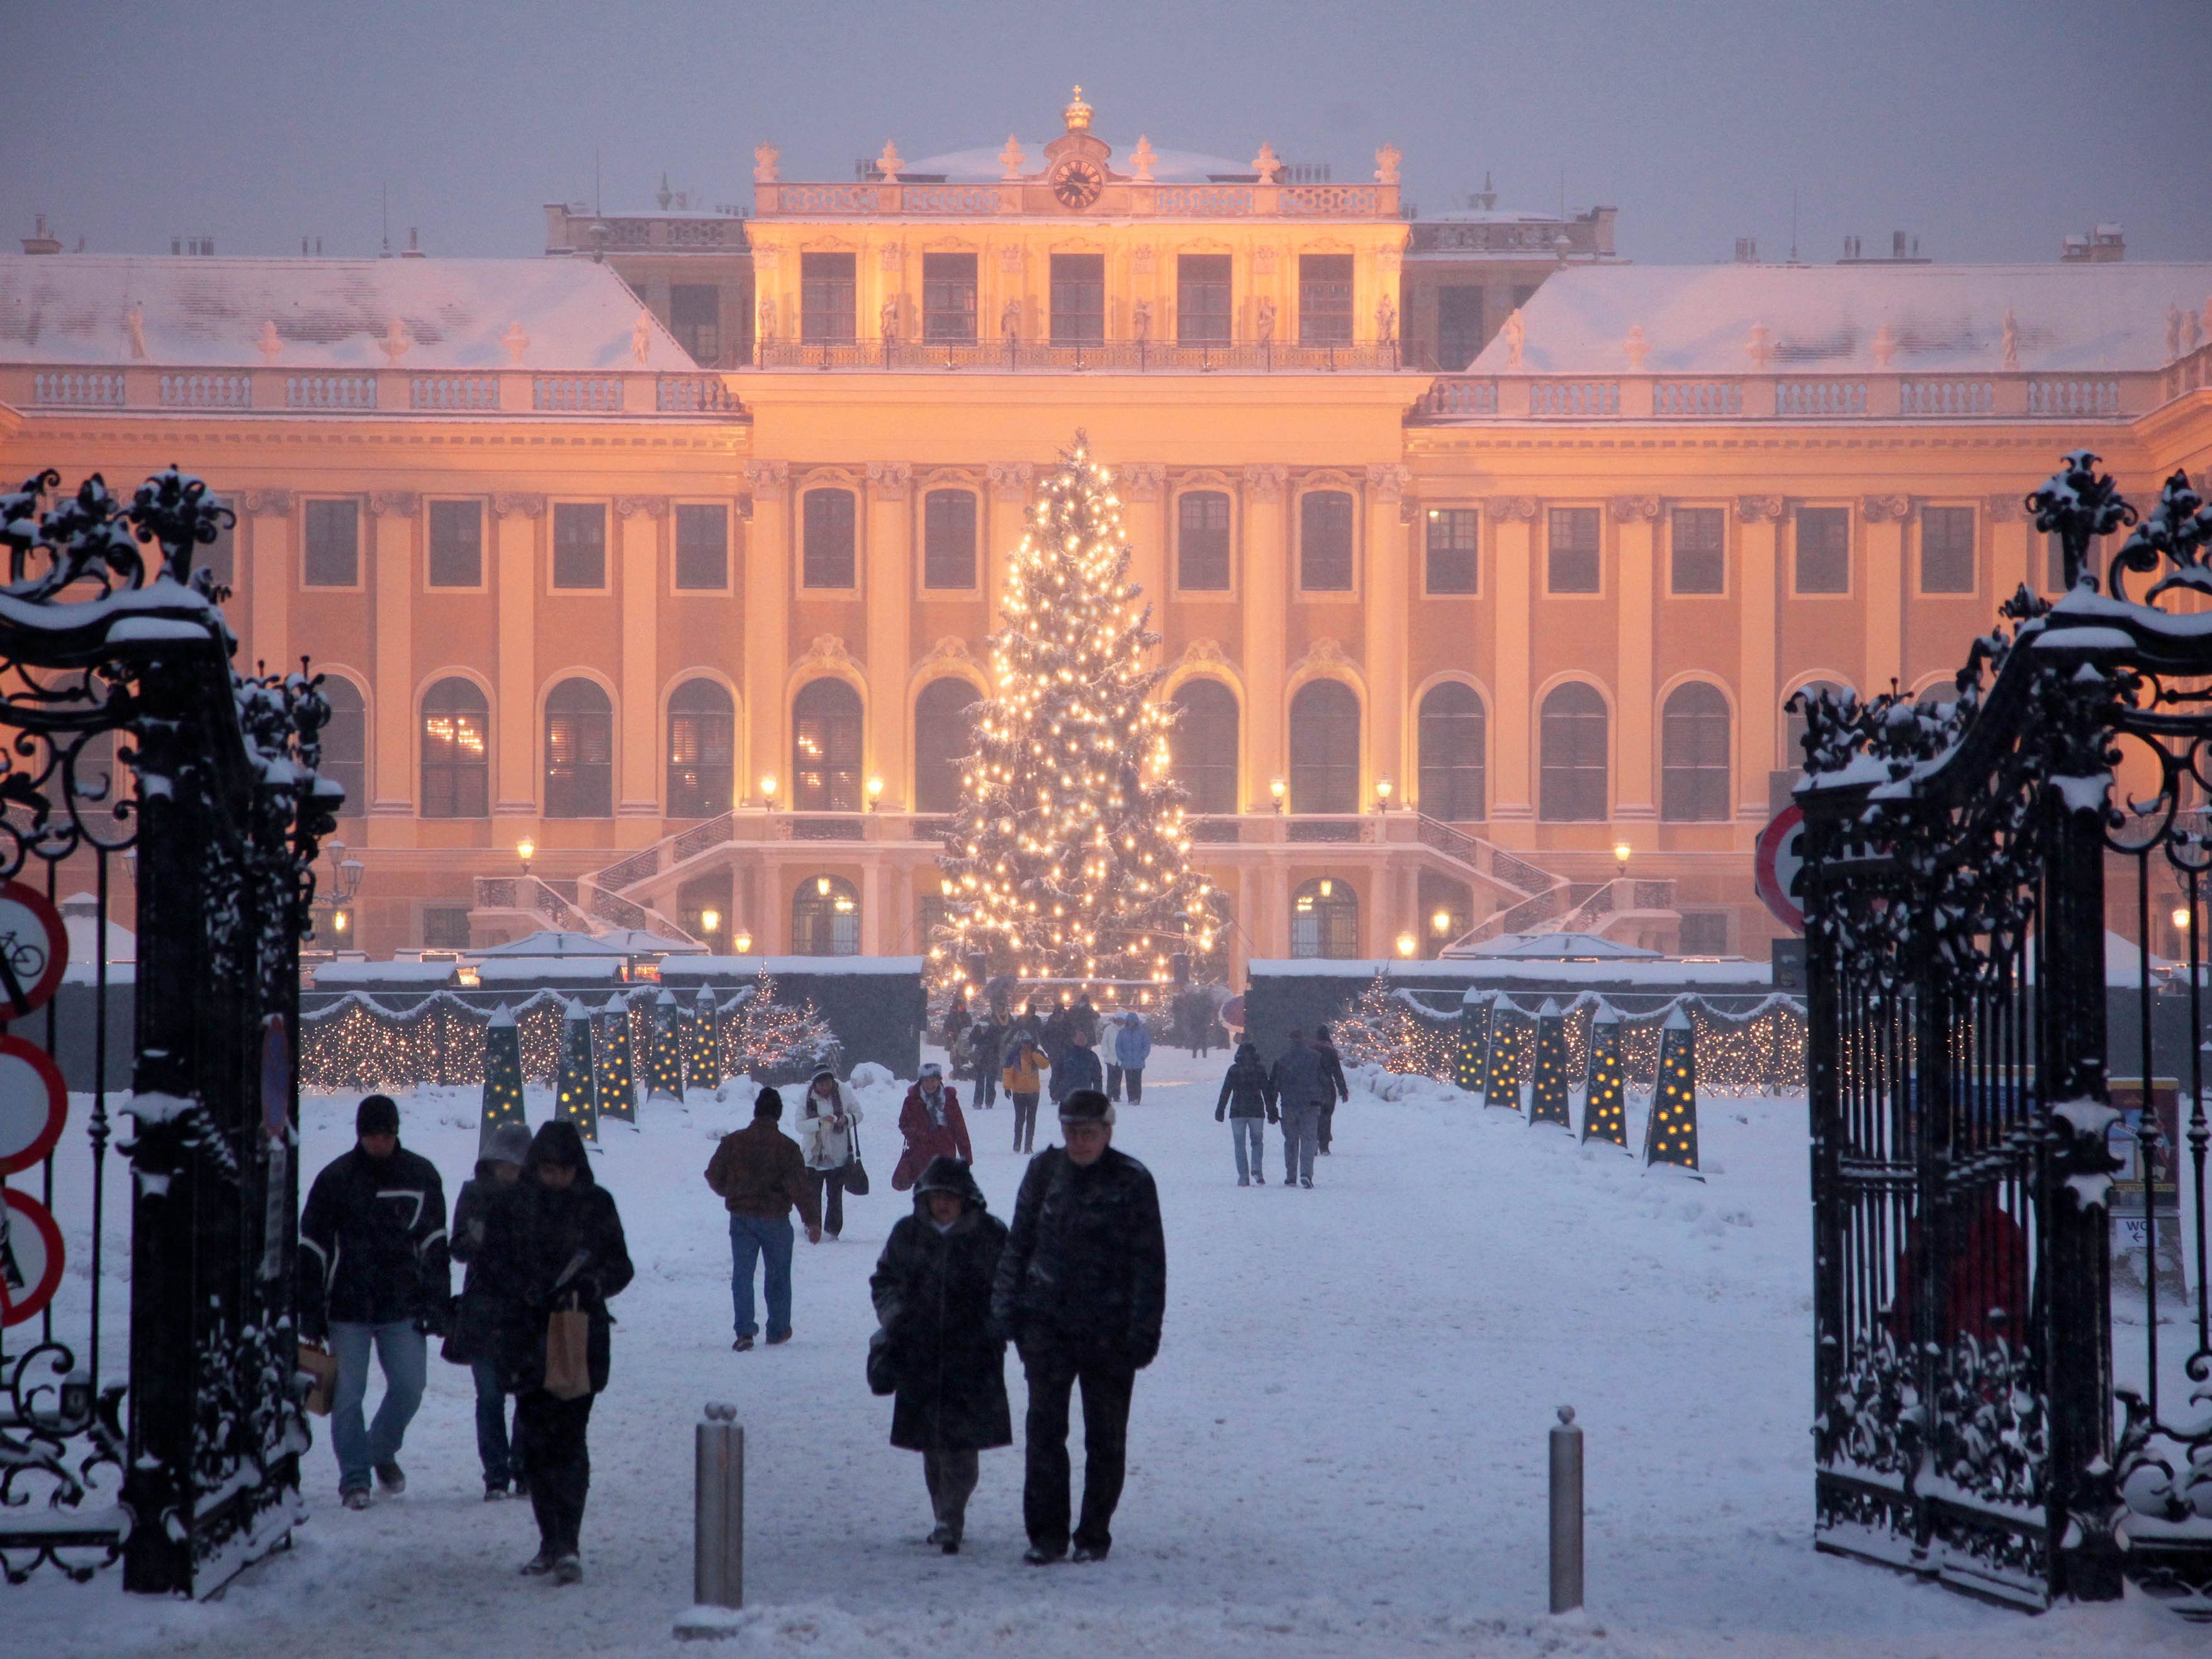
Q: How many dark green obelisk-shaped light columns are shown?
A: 10